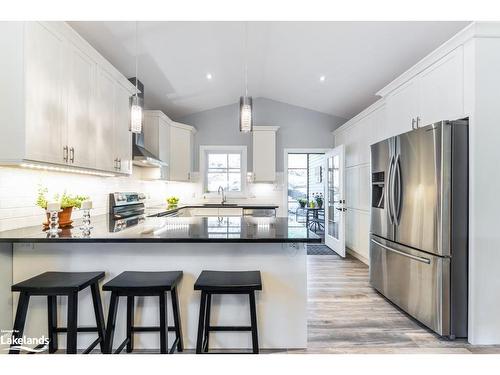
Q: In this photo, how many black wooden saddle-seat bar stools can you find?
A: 3